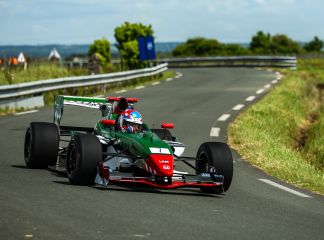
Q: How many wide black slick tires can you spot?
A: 3